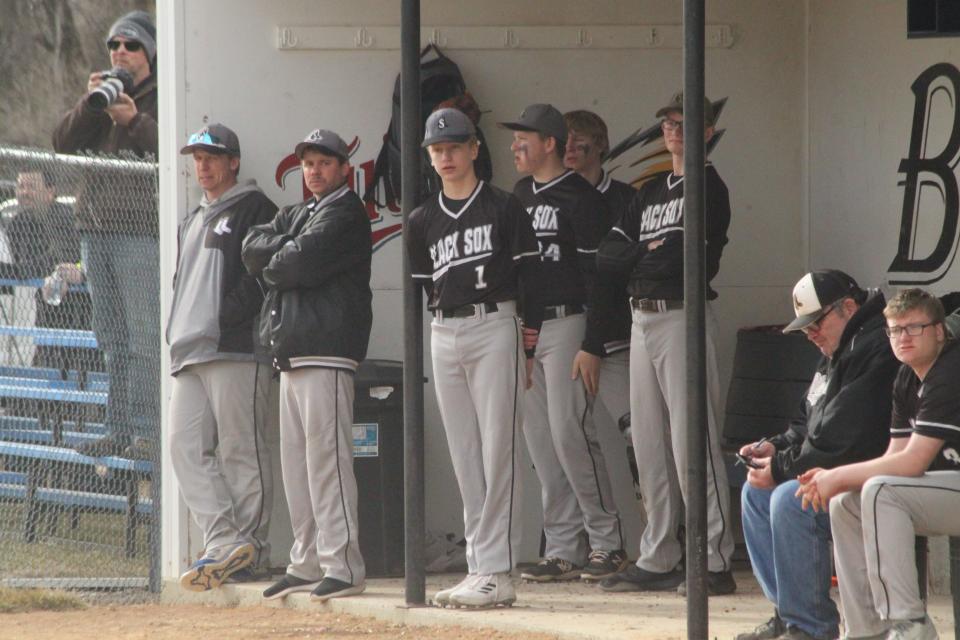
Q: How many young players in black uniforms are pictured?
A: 5